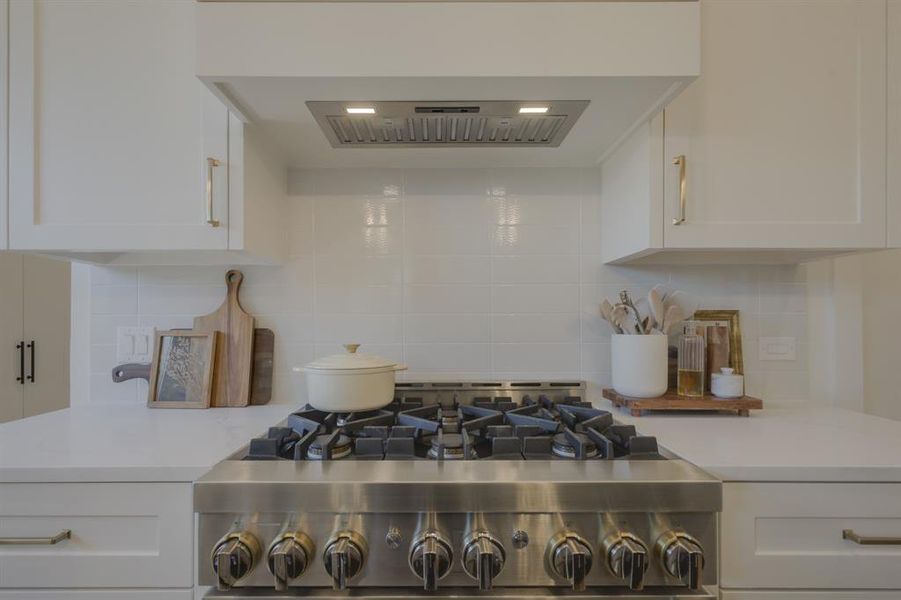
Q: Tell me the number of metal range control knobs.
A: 8